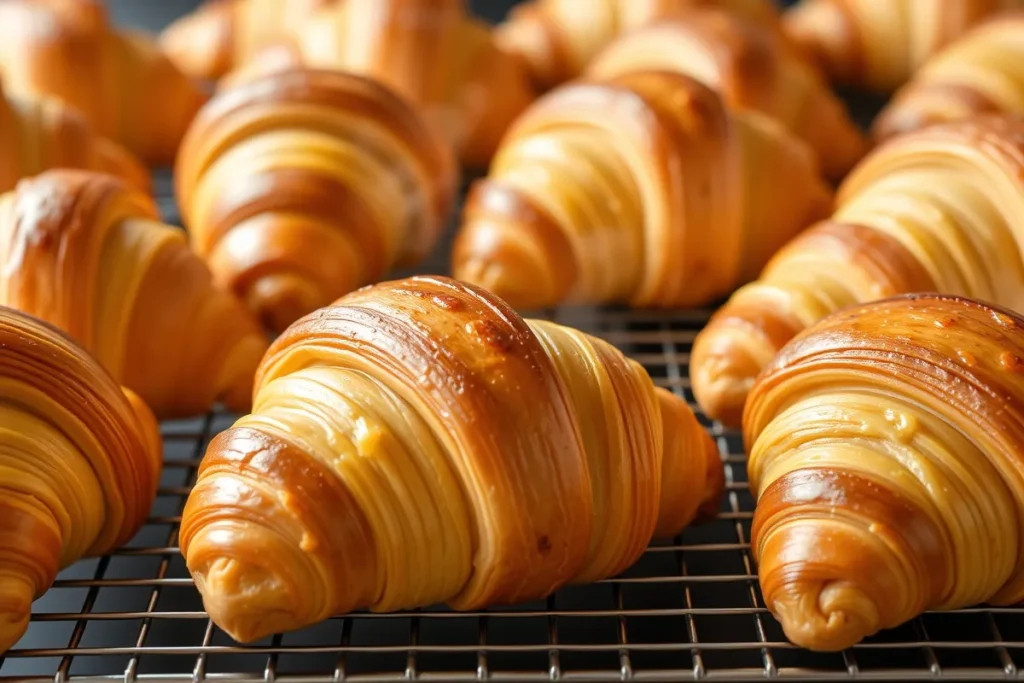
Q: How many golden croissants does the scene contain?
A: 14